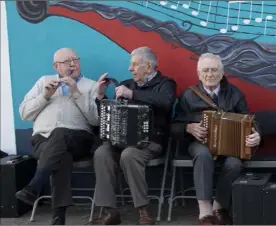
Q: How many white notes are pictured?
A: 10